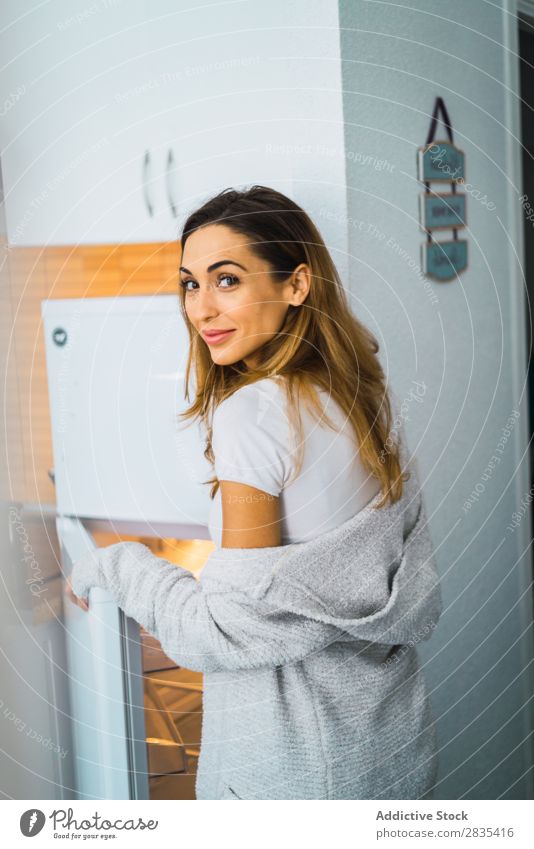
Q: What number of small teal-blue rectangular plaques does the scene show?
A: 3